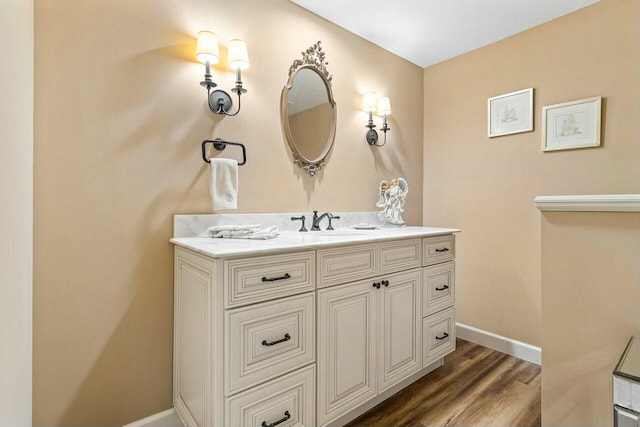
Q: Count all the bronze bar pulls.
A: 6